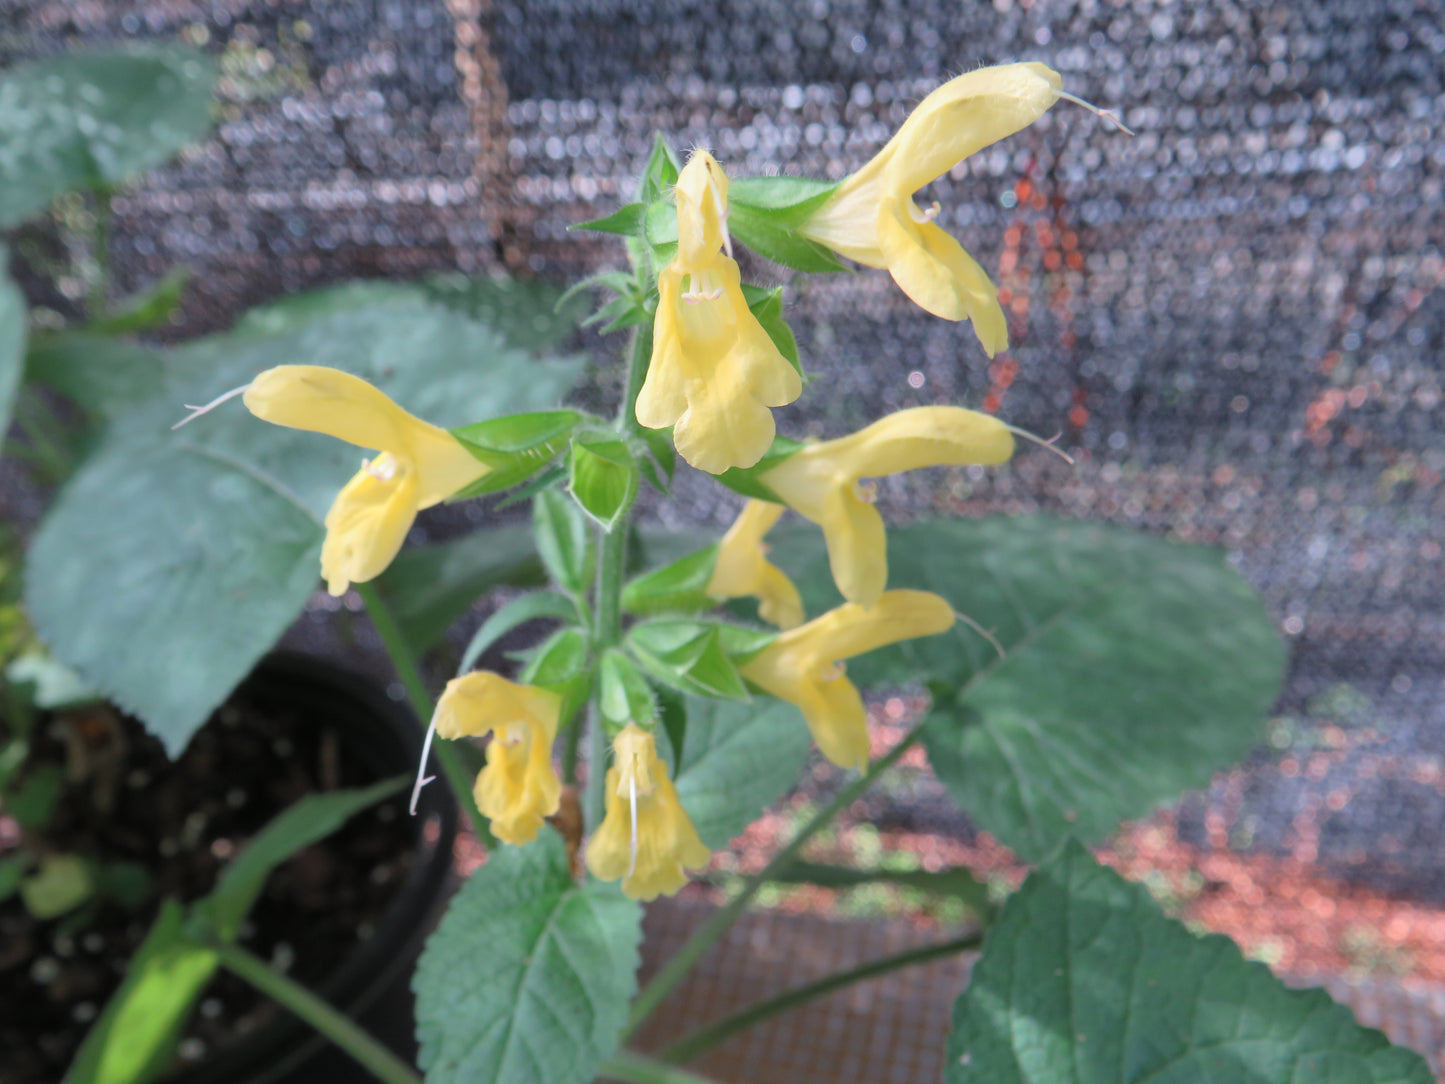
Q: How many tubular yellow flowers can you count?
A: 8